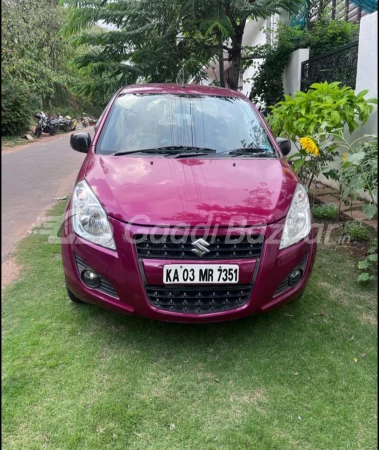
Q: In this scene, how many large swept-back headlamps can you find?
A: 2